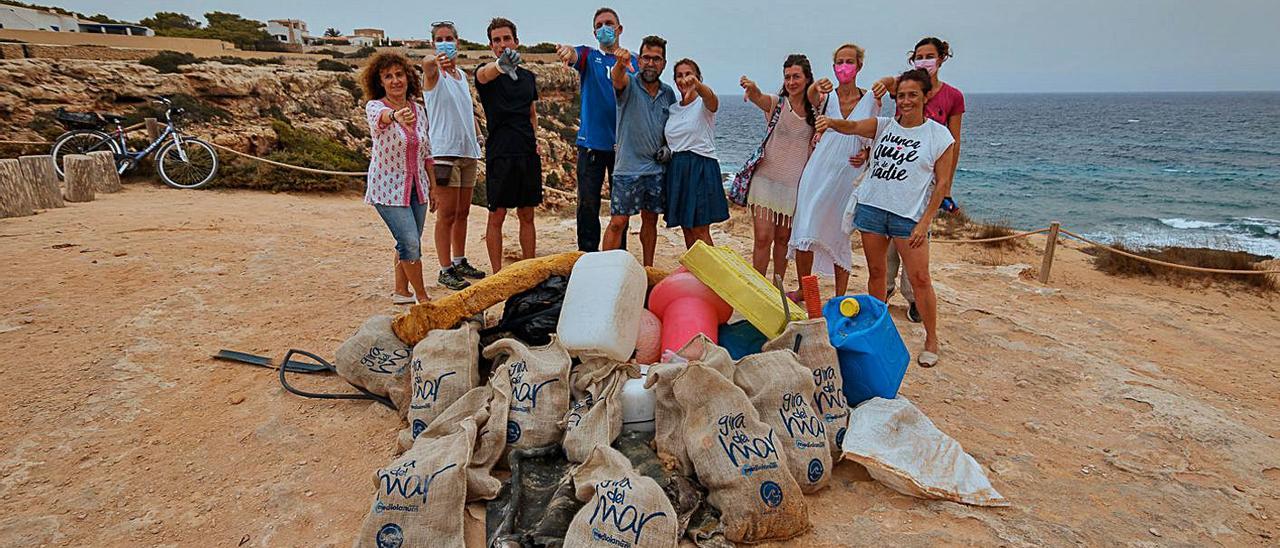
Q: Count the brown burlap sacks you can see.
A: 11